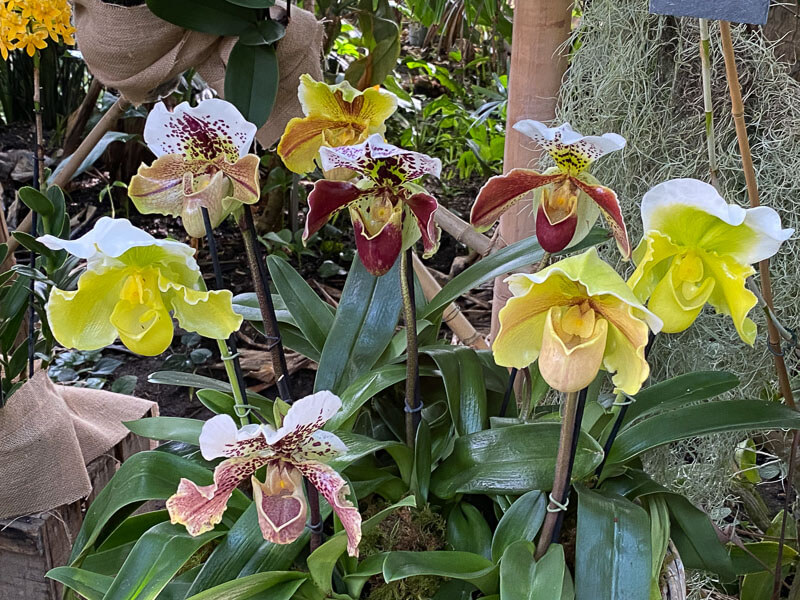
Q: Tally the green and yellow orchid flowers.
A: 4